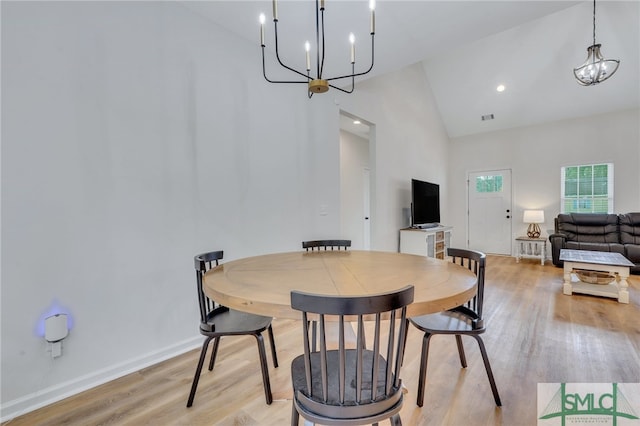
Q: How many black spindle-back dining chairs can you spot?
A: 4